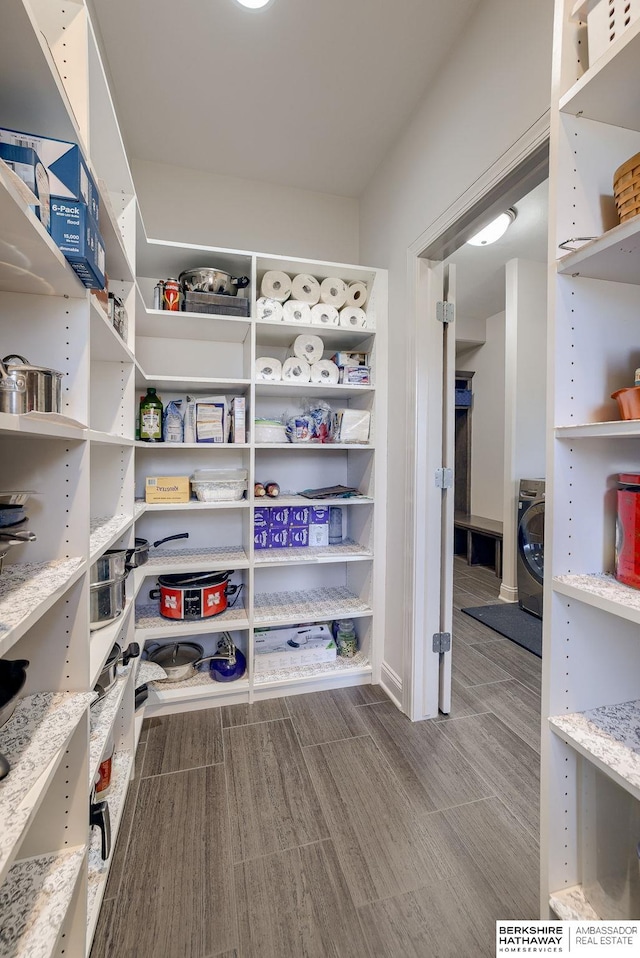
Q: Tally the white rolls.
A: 12